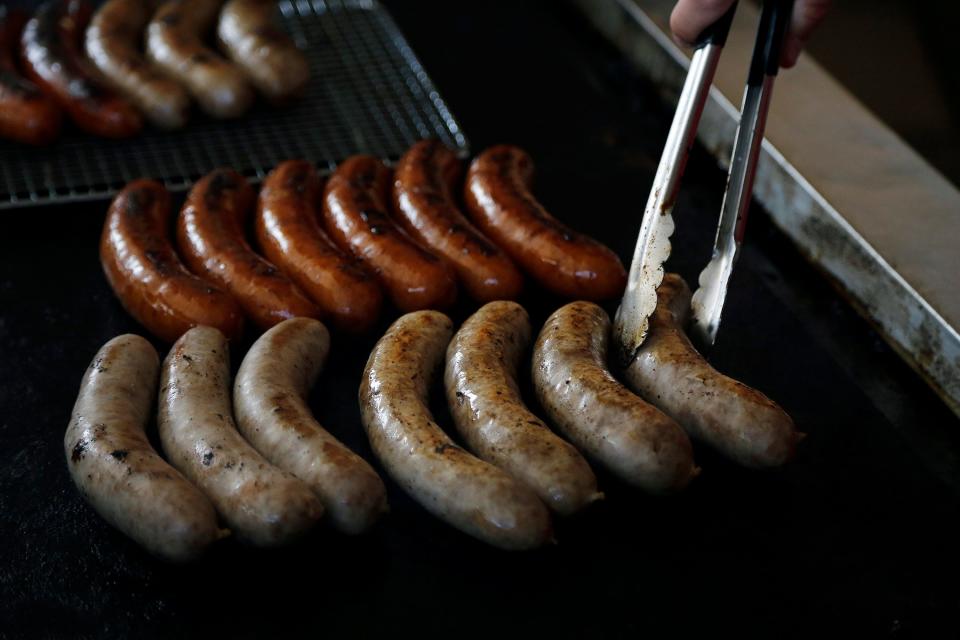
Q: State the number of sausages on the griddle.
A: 13